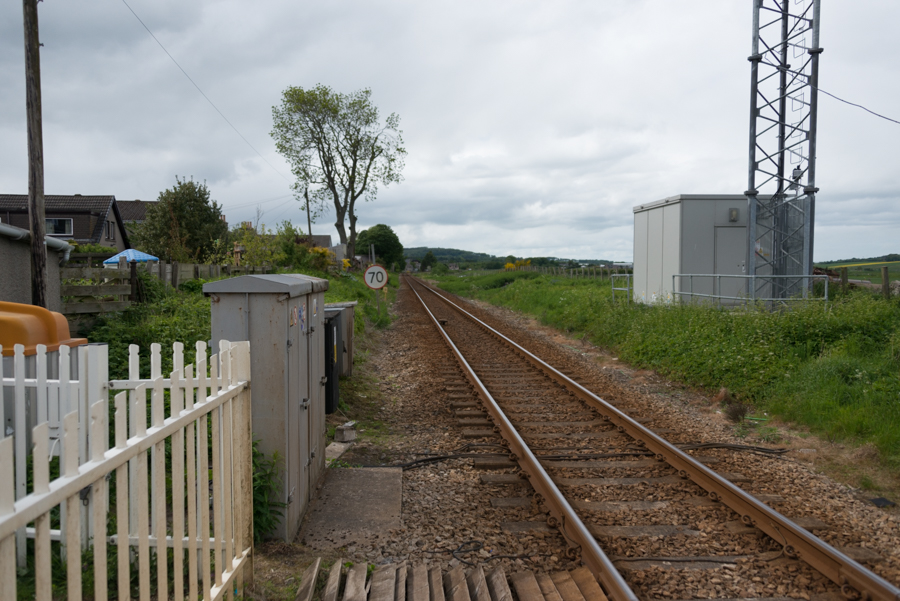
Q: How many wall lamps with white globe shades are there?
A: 0